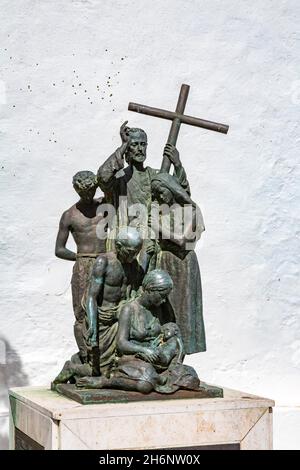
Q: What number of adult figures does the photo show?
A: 5